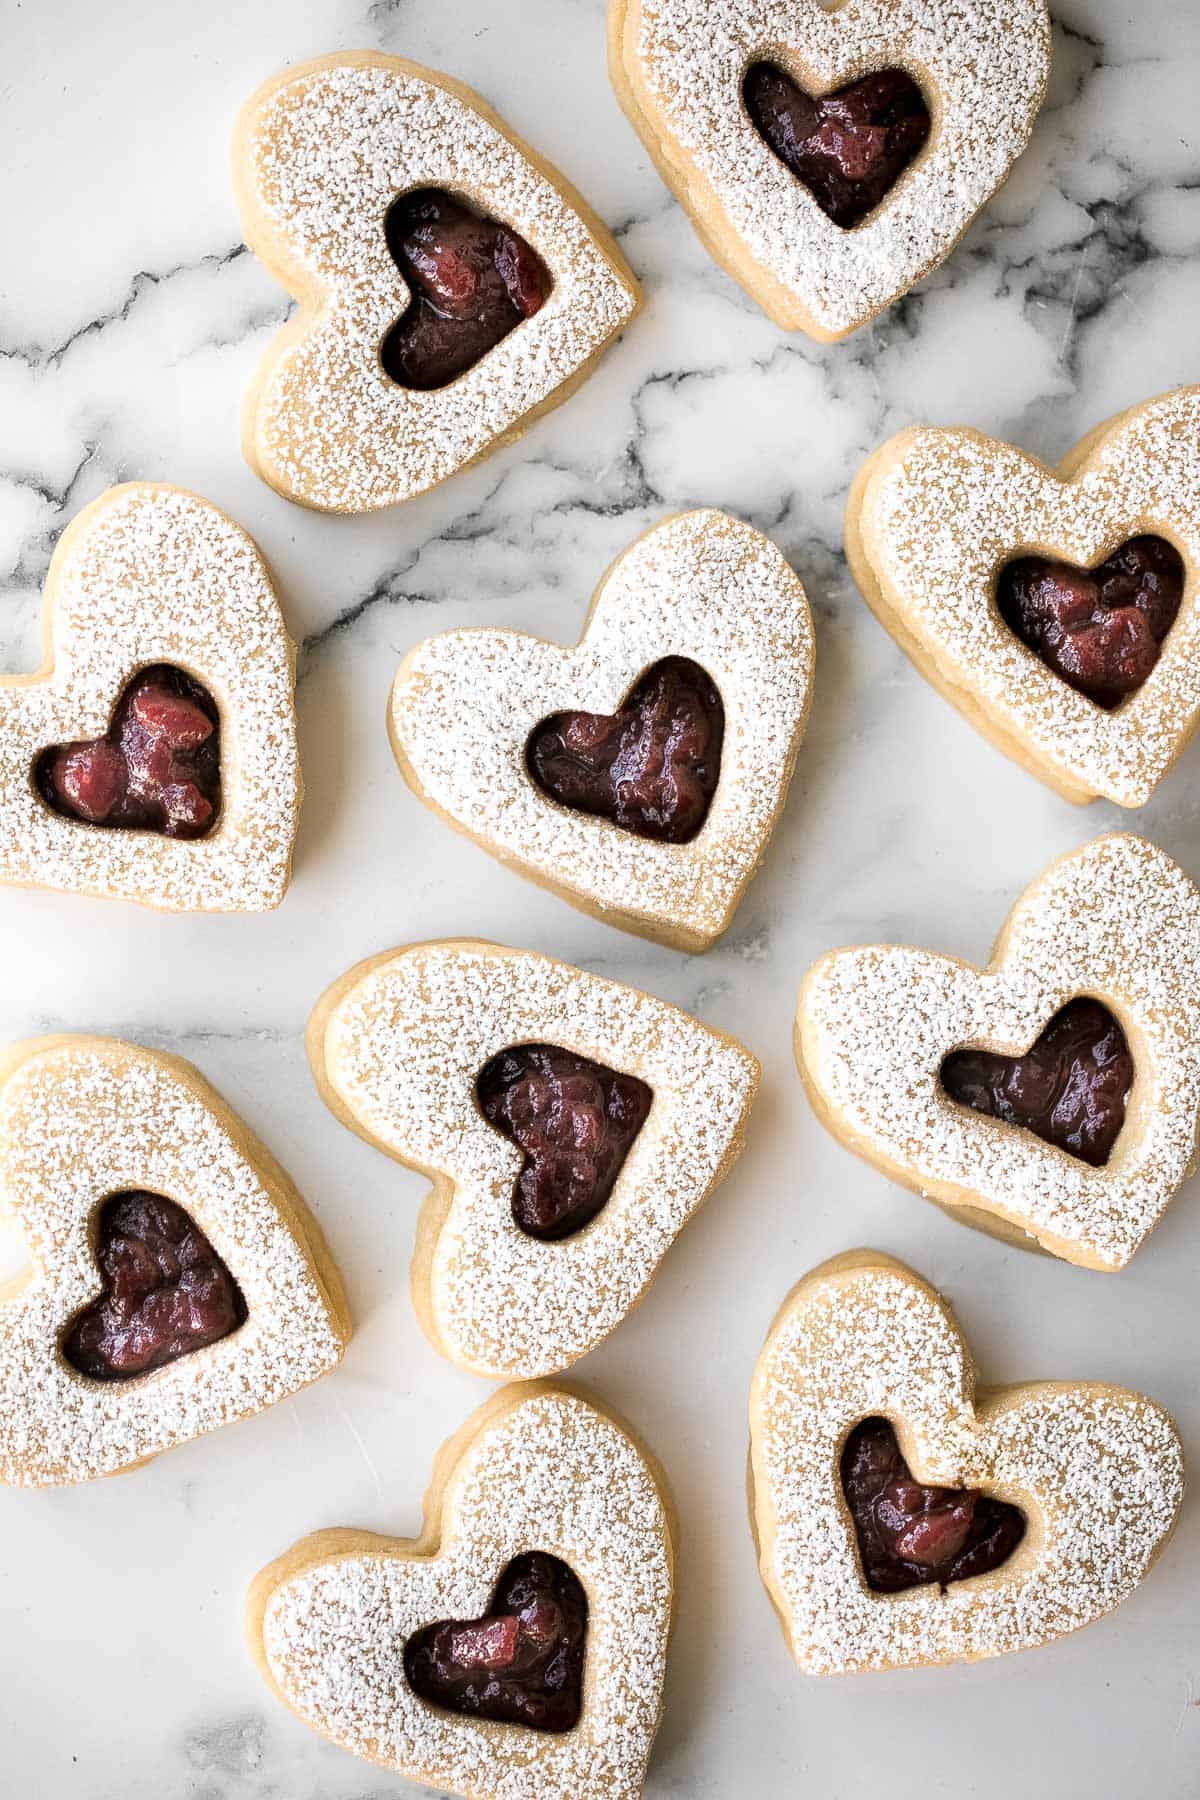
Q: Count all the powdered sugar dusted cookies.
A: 10